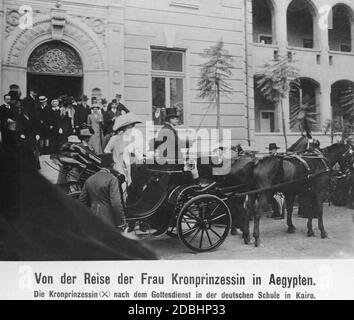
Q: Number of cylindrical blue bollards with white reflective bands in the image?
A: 0